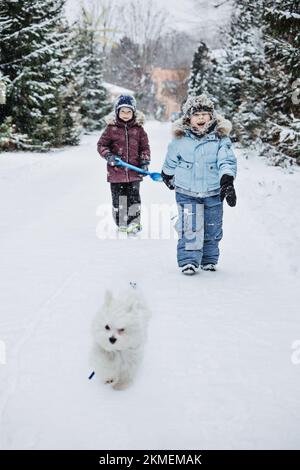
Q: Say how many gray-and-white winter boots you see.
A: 2